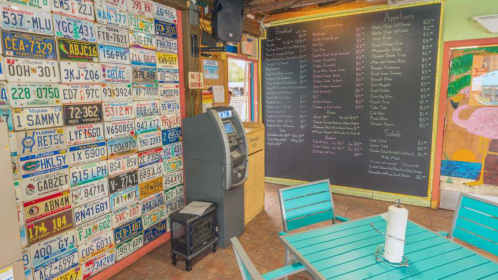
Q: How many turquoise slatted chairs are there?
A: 3